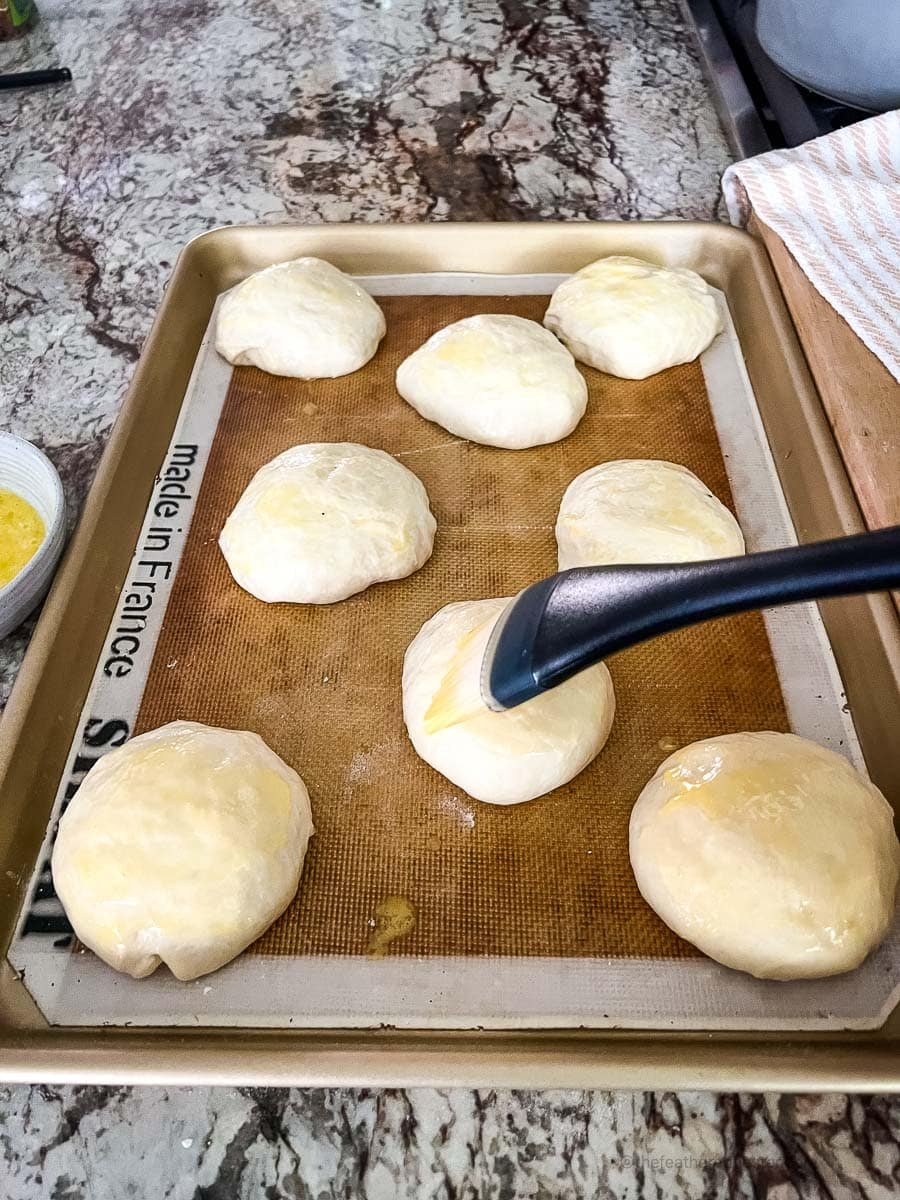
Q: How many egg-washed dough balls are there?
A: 8